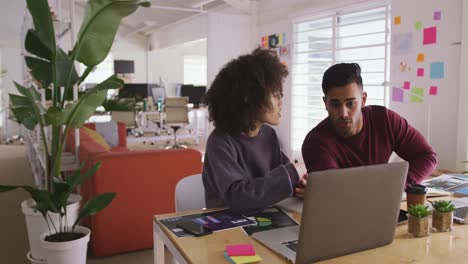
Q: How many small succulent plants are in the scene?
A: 2